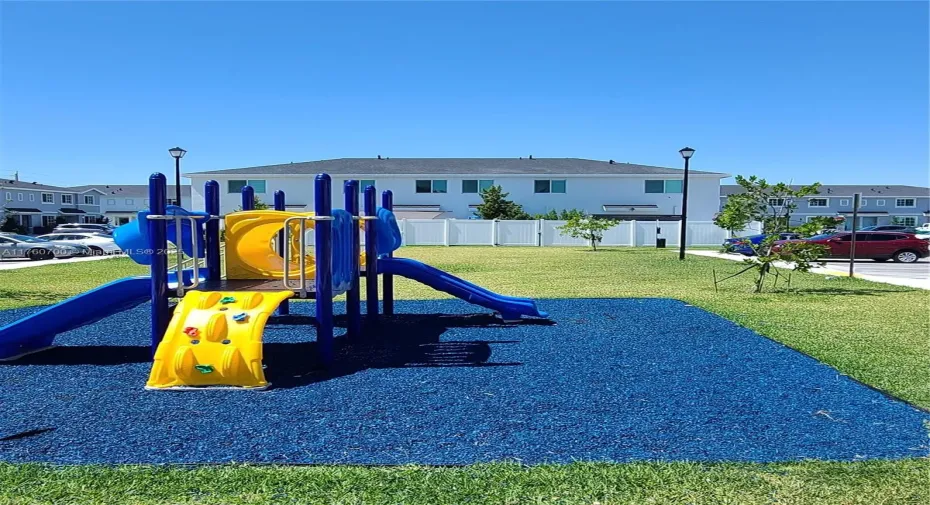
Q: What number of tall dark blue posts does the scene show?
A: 8